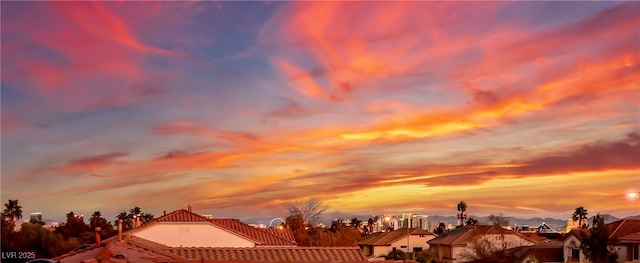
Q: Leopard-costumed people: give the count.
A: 0